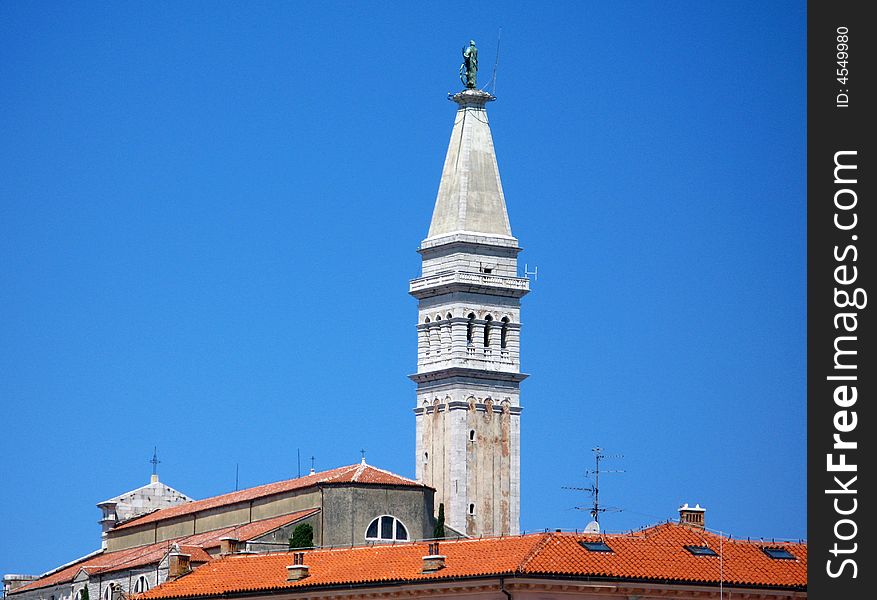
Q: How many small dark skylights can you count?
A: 3